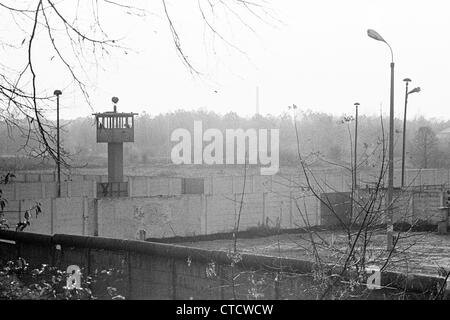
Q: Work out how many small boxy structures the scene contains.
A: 1